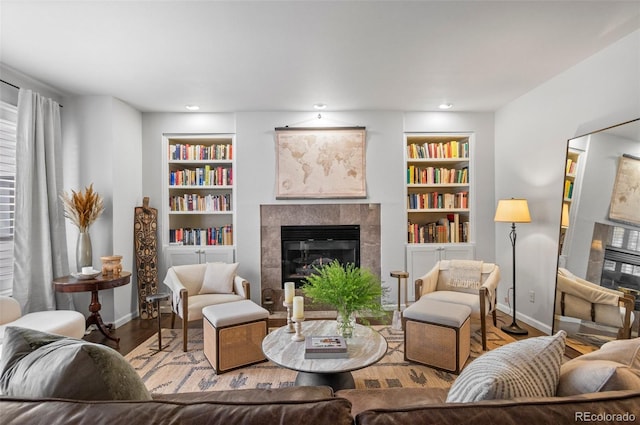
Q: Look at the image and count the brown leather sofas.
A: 1